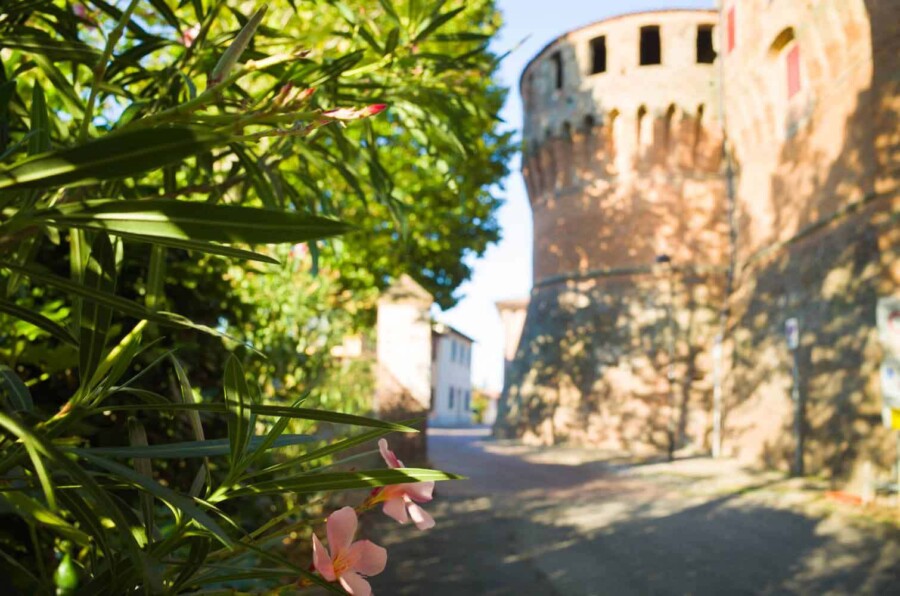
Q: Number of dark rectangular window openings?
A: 4